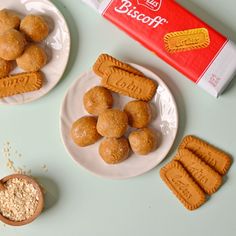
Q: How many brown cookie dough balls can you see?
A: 11